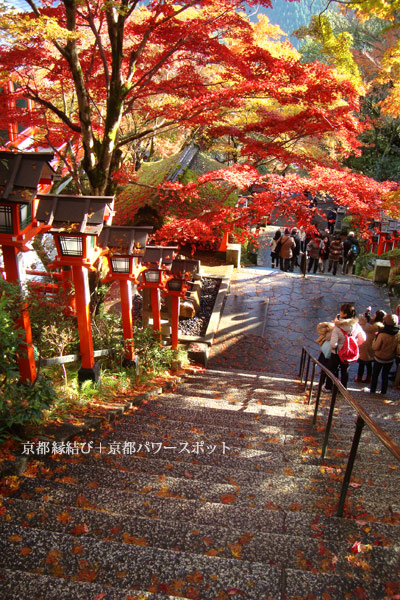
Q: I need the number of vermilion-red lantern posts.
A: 5